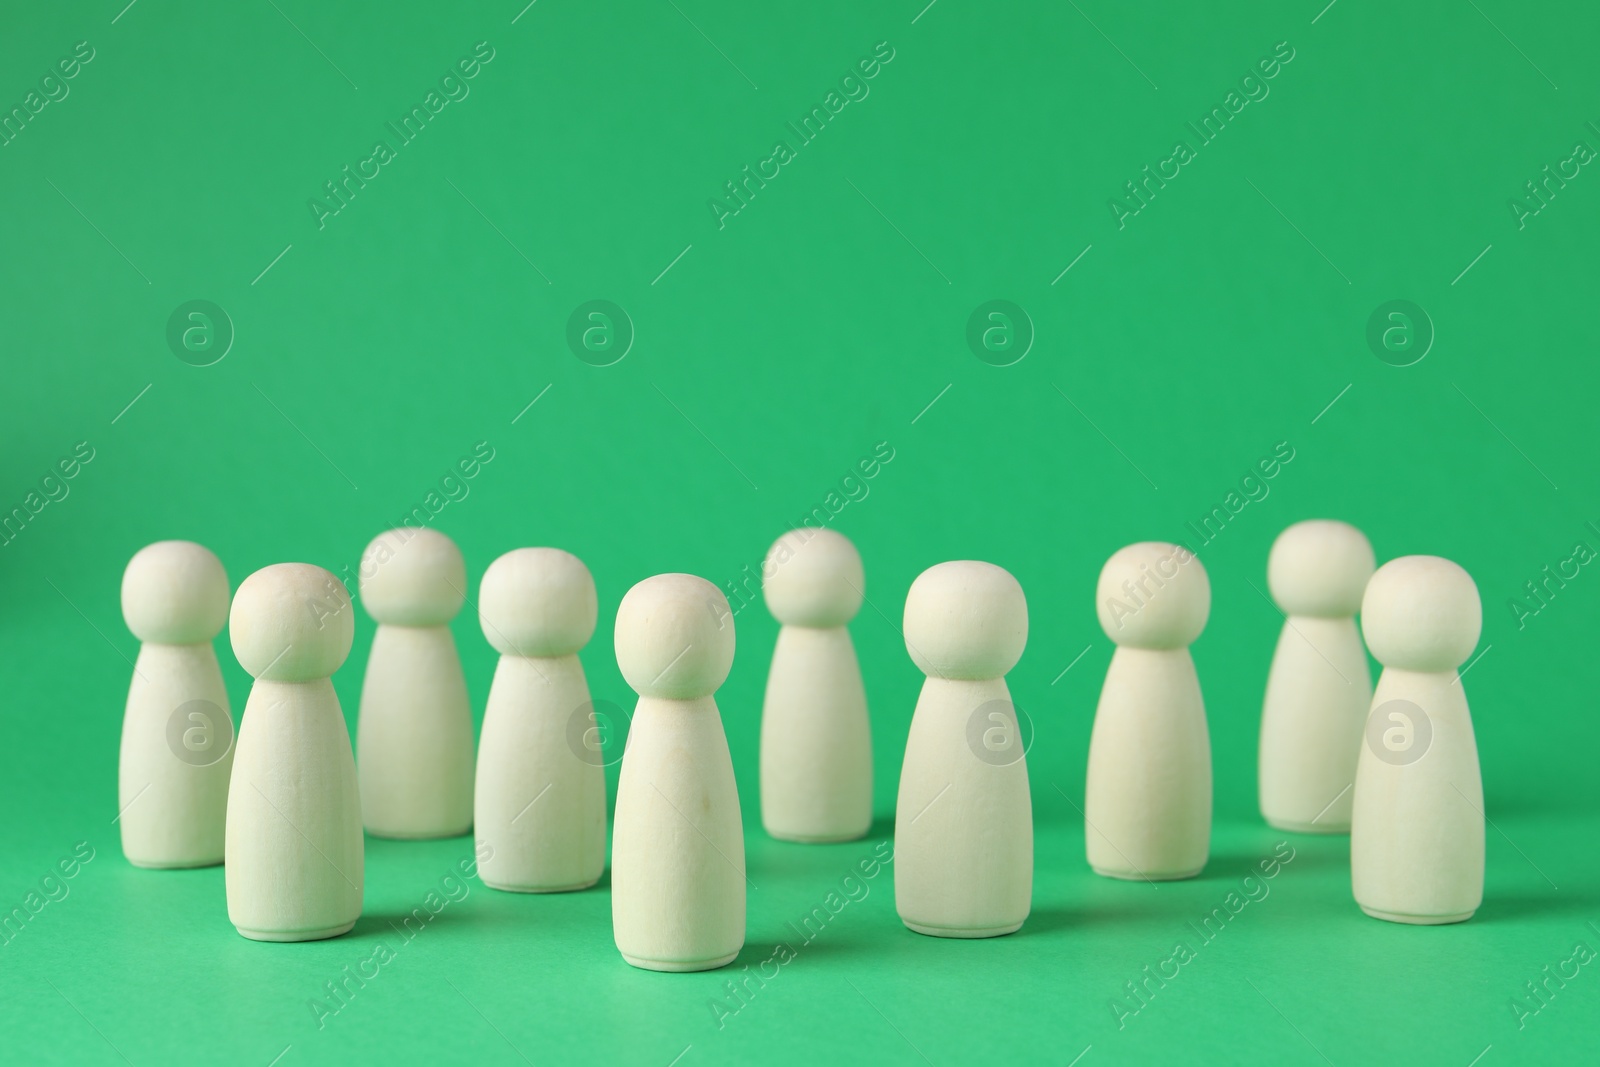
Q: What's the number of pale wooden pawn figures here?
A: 10